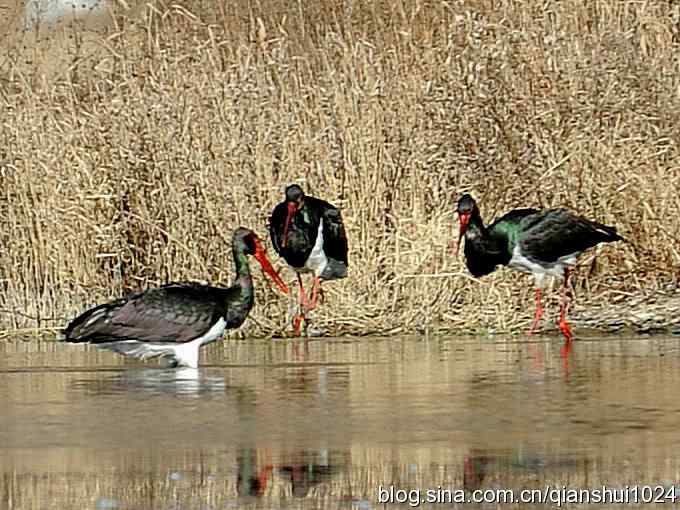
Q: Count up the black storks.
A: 3